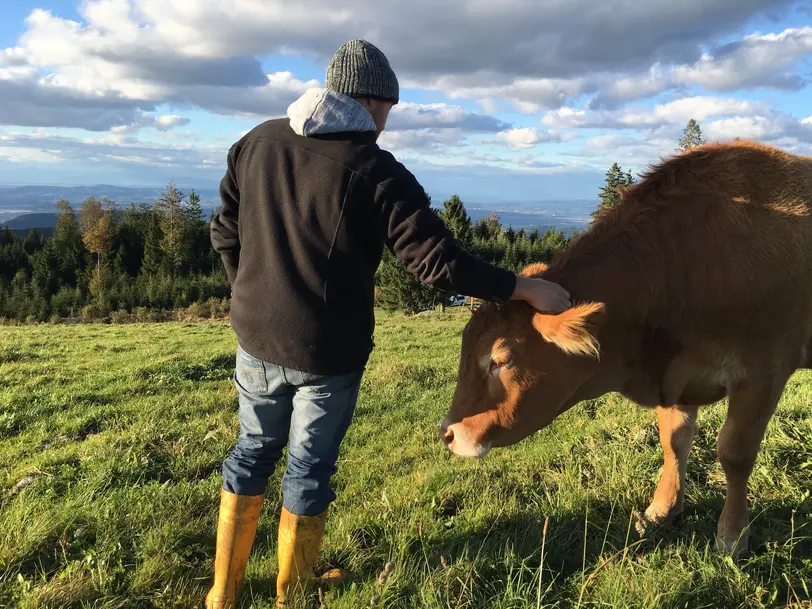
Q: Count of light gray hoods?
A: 1